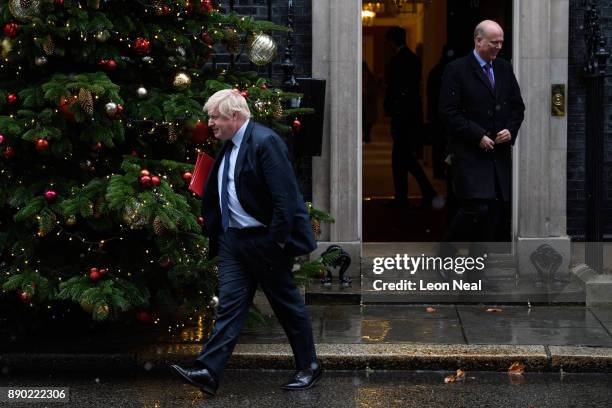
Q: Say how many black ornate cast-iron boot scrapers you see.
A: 2